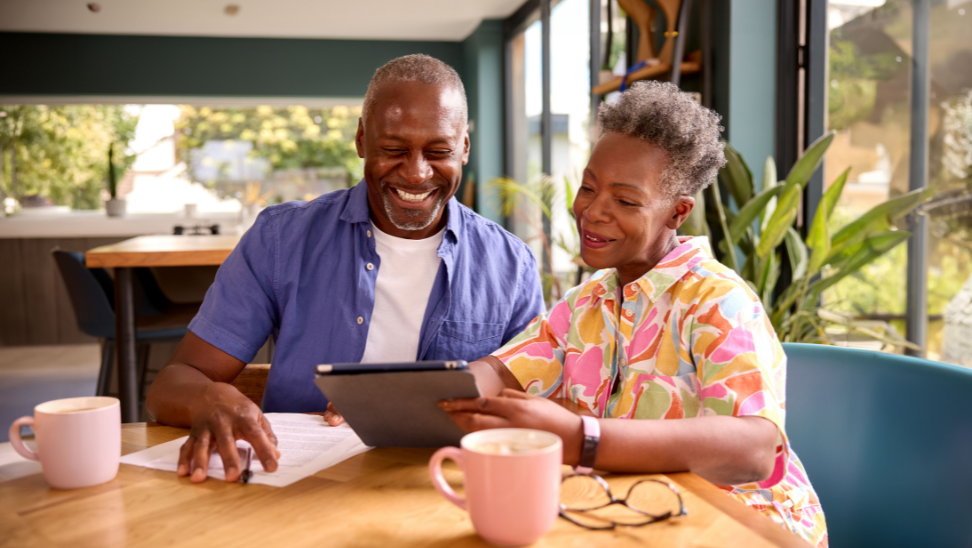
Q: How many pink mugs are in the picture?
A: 2